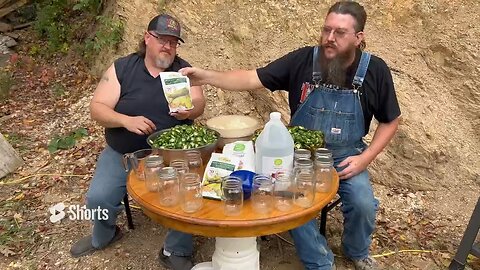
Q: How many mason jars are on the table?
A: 13